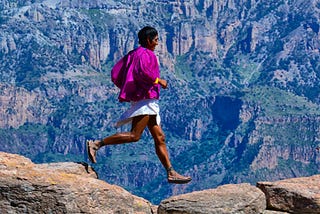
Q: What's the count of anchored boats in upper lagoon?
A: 0